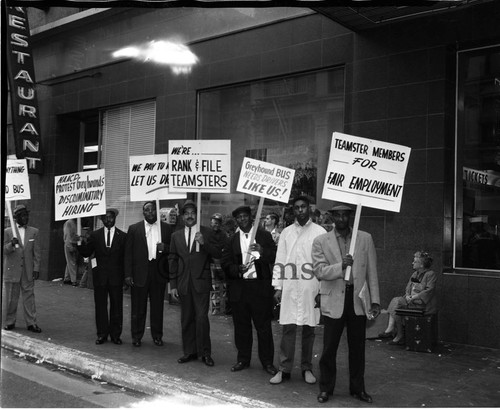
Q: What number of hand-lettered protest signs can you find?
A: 6